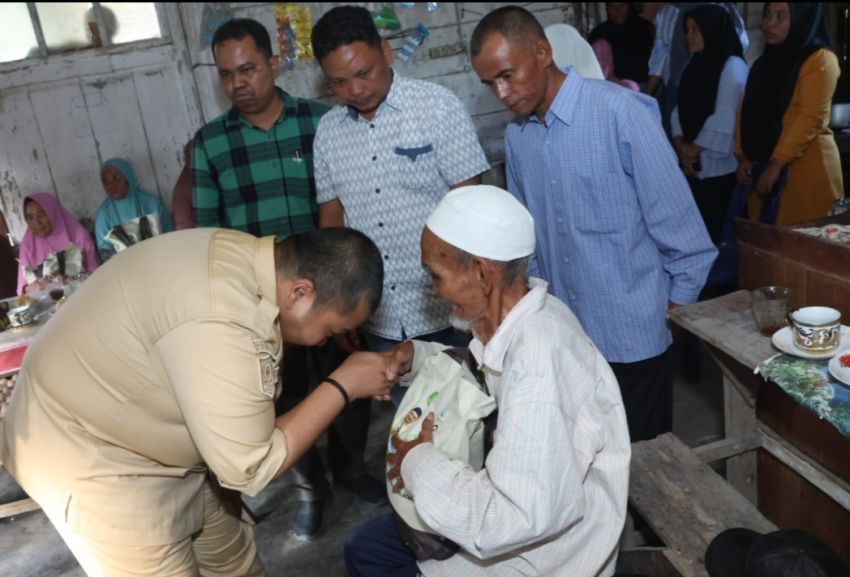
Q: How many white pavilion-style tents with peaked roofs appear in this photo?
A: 0